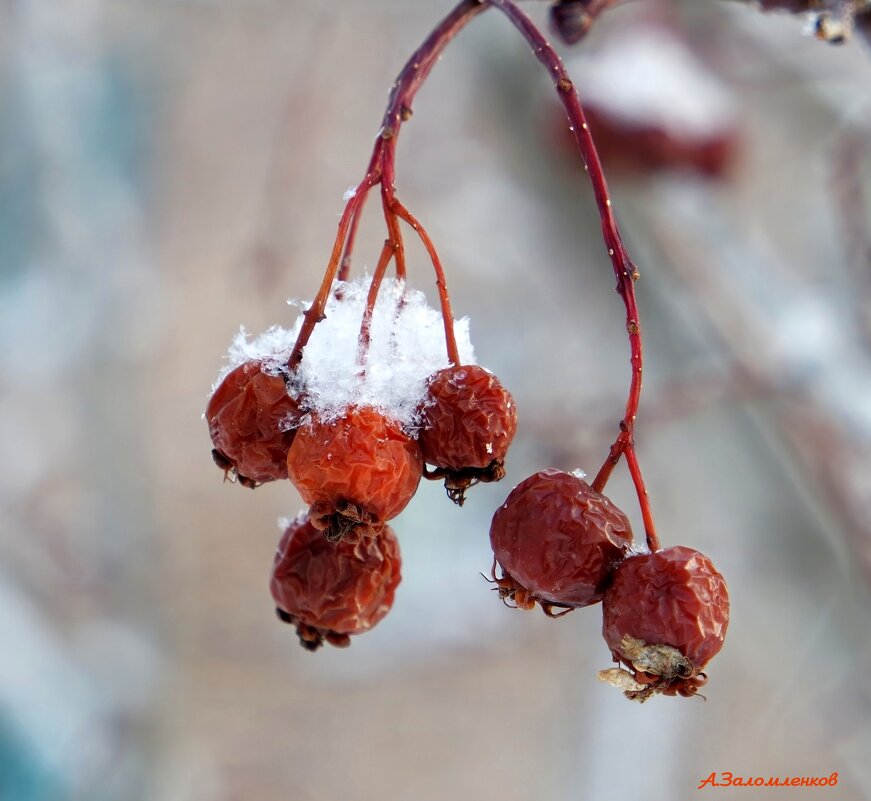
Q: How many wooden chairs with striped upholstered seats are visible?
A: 0